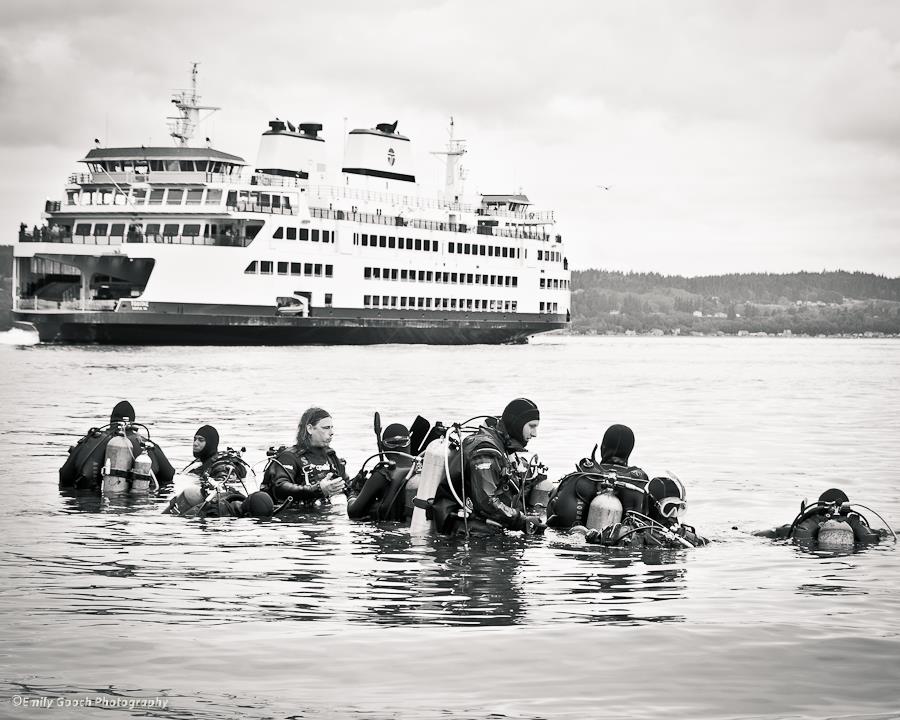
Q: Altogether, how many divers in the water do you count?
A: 9